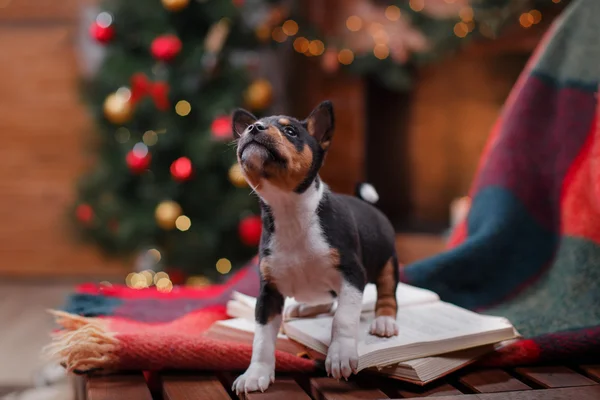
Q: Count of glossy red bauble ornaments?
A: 7